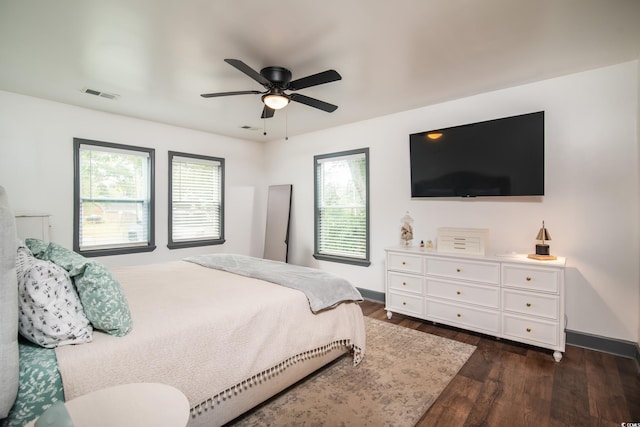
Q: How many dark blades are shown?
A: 5